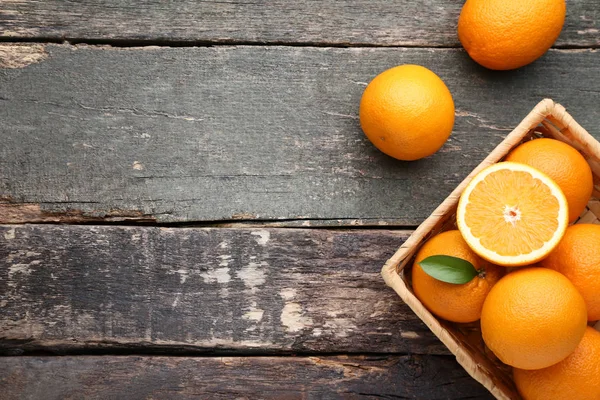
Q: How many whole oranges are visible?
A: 7